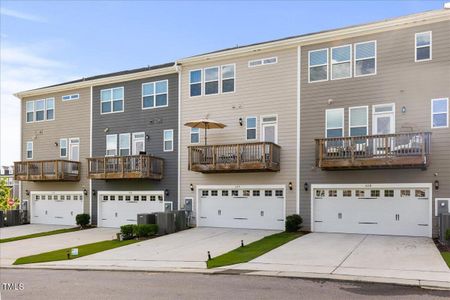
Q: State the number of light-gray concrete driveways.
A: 4